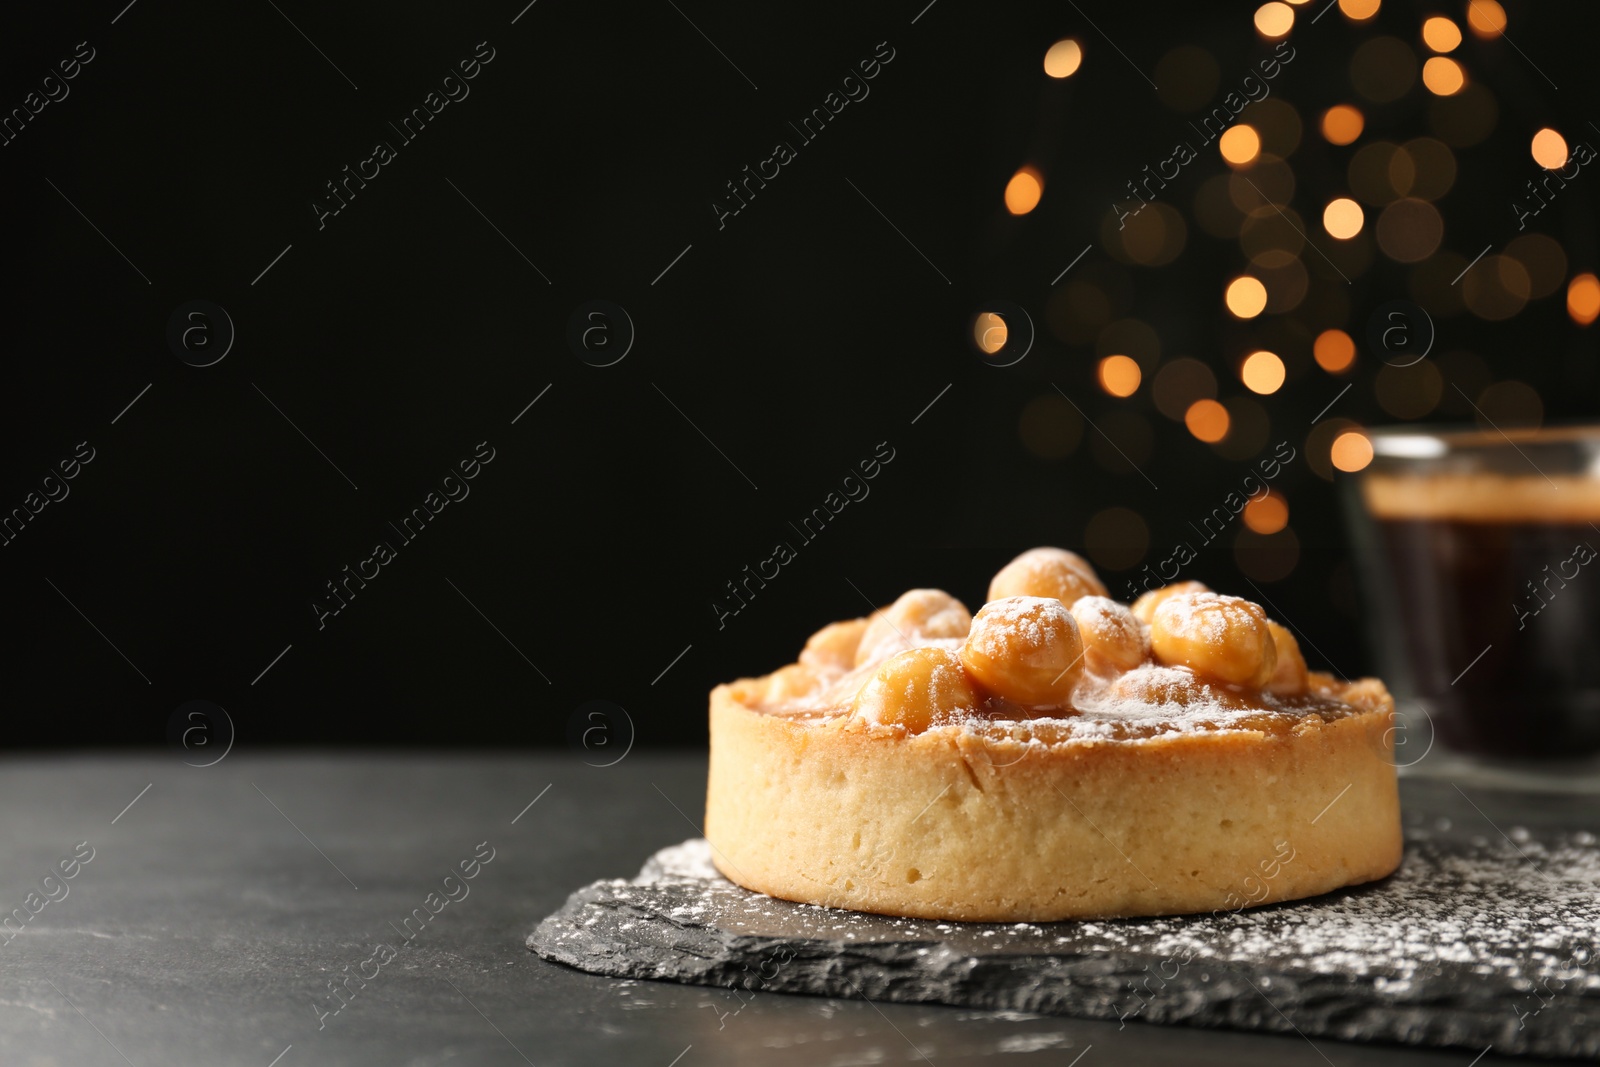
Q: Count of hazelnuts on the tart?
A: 11